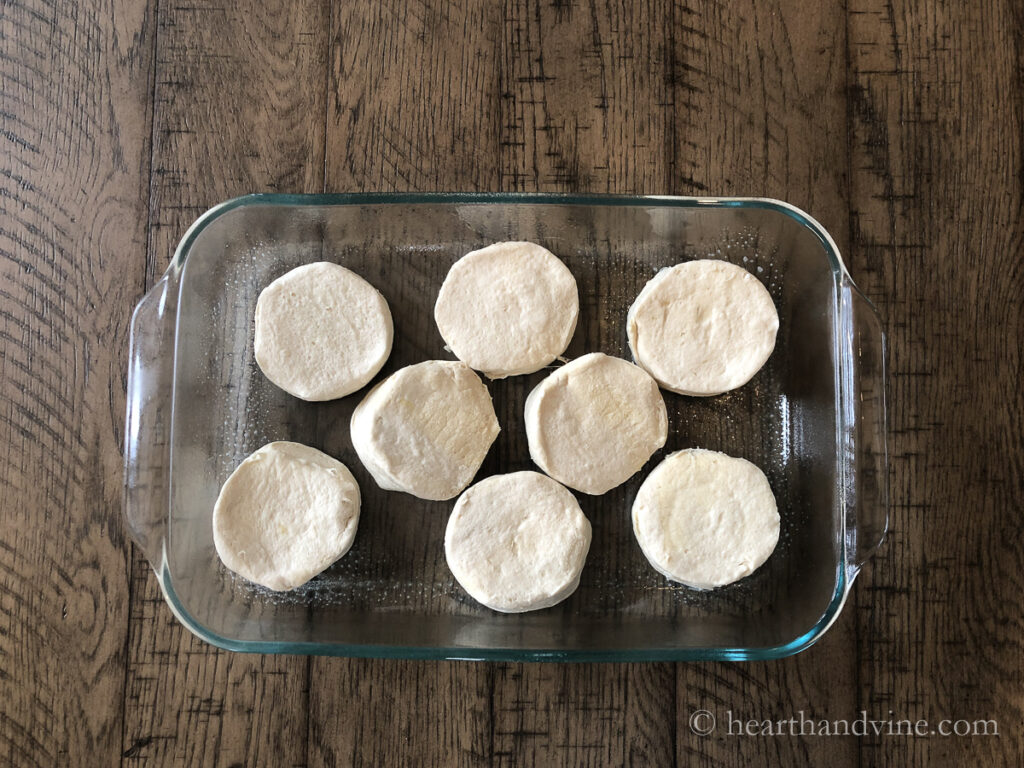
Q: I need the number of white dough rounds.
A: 8